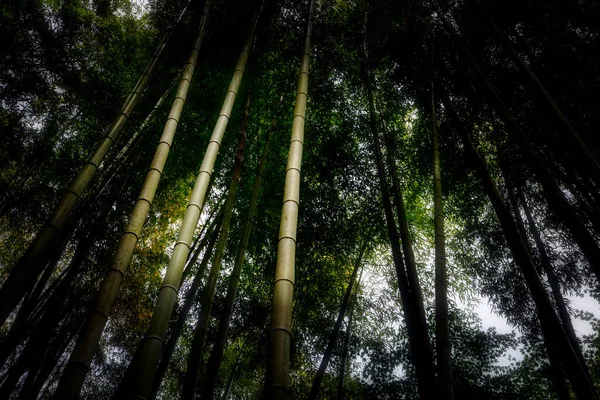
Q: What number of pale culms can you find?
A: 4